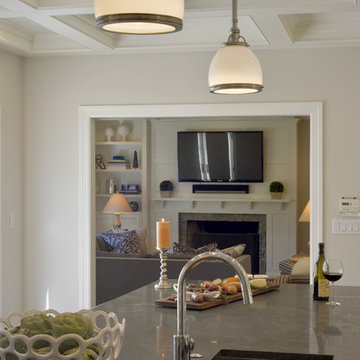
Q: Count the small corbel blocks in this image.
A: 5